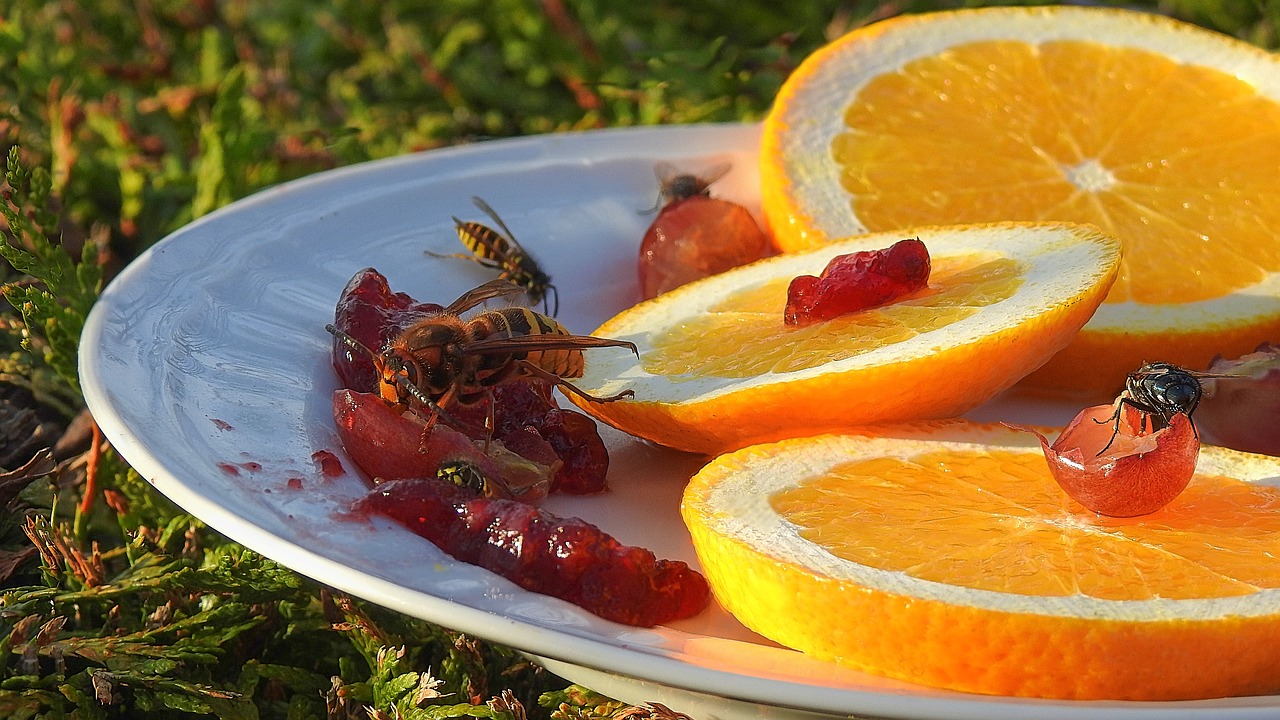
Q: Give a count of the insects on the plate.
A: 5